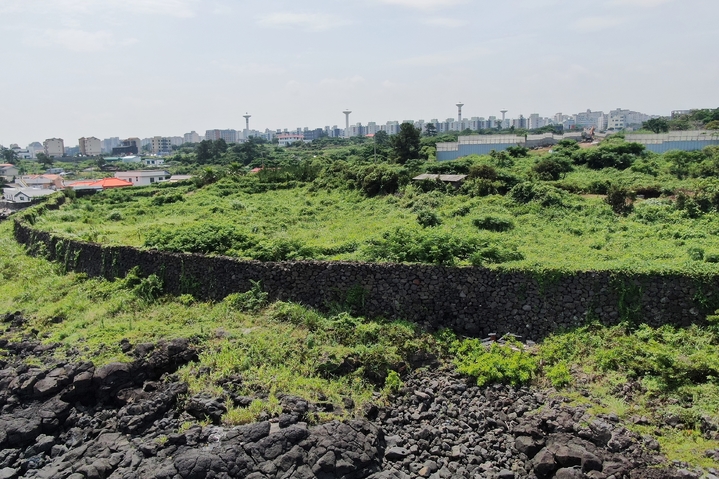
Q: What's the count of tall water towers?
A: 4